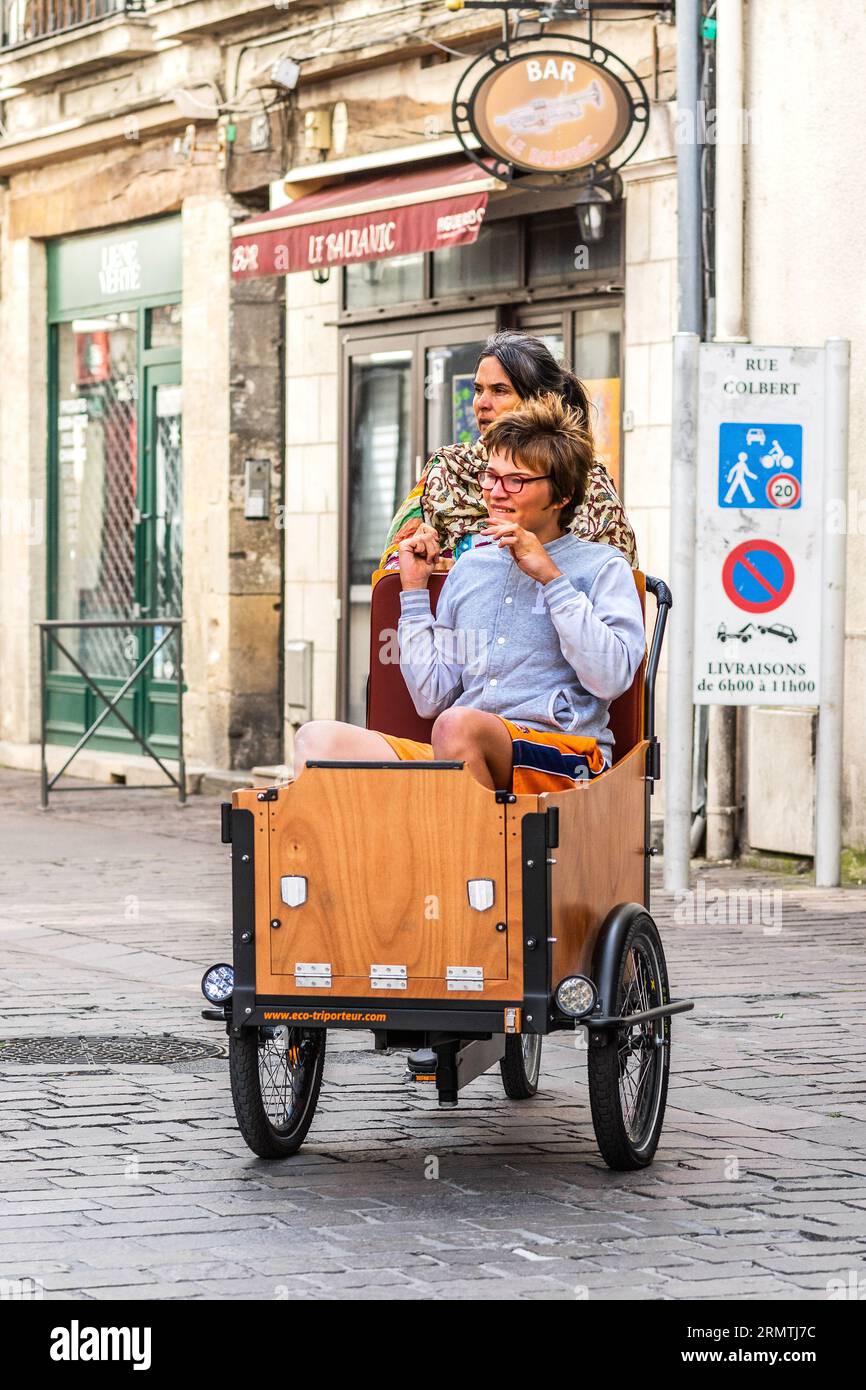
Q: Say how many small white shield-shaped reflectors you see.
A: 2